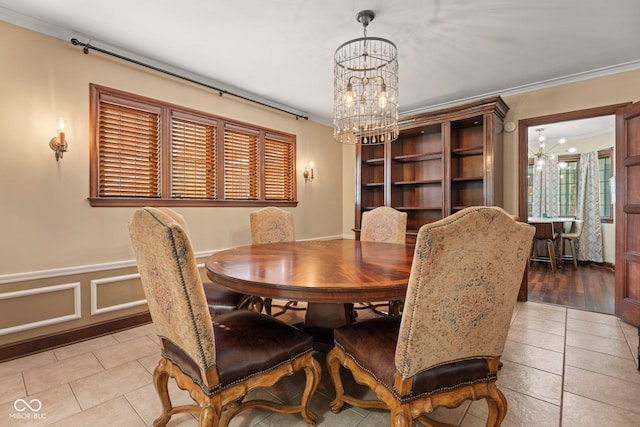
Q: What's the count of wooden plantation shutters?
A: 4